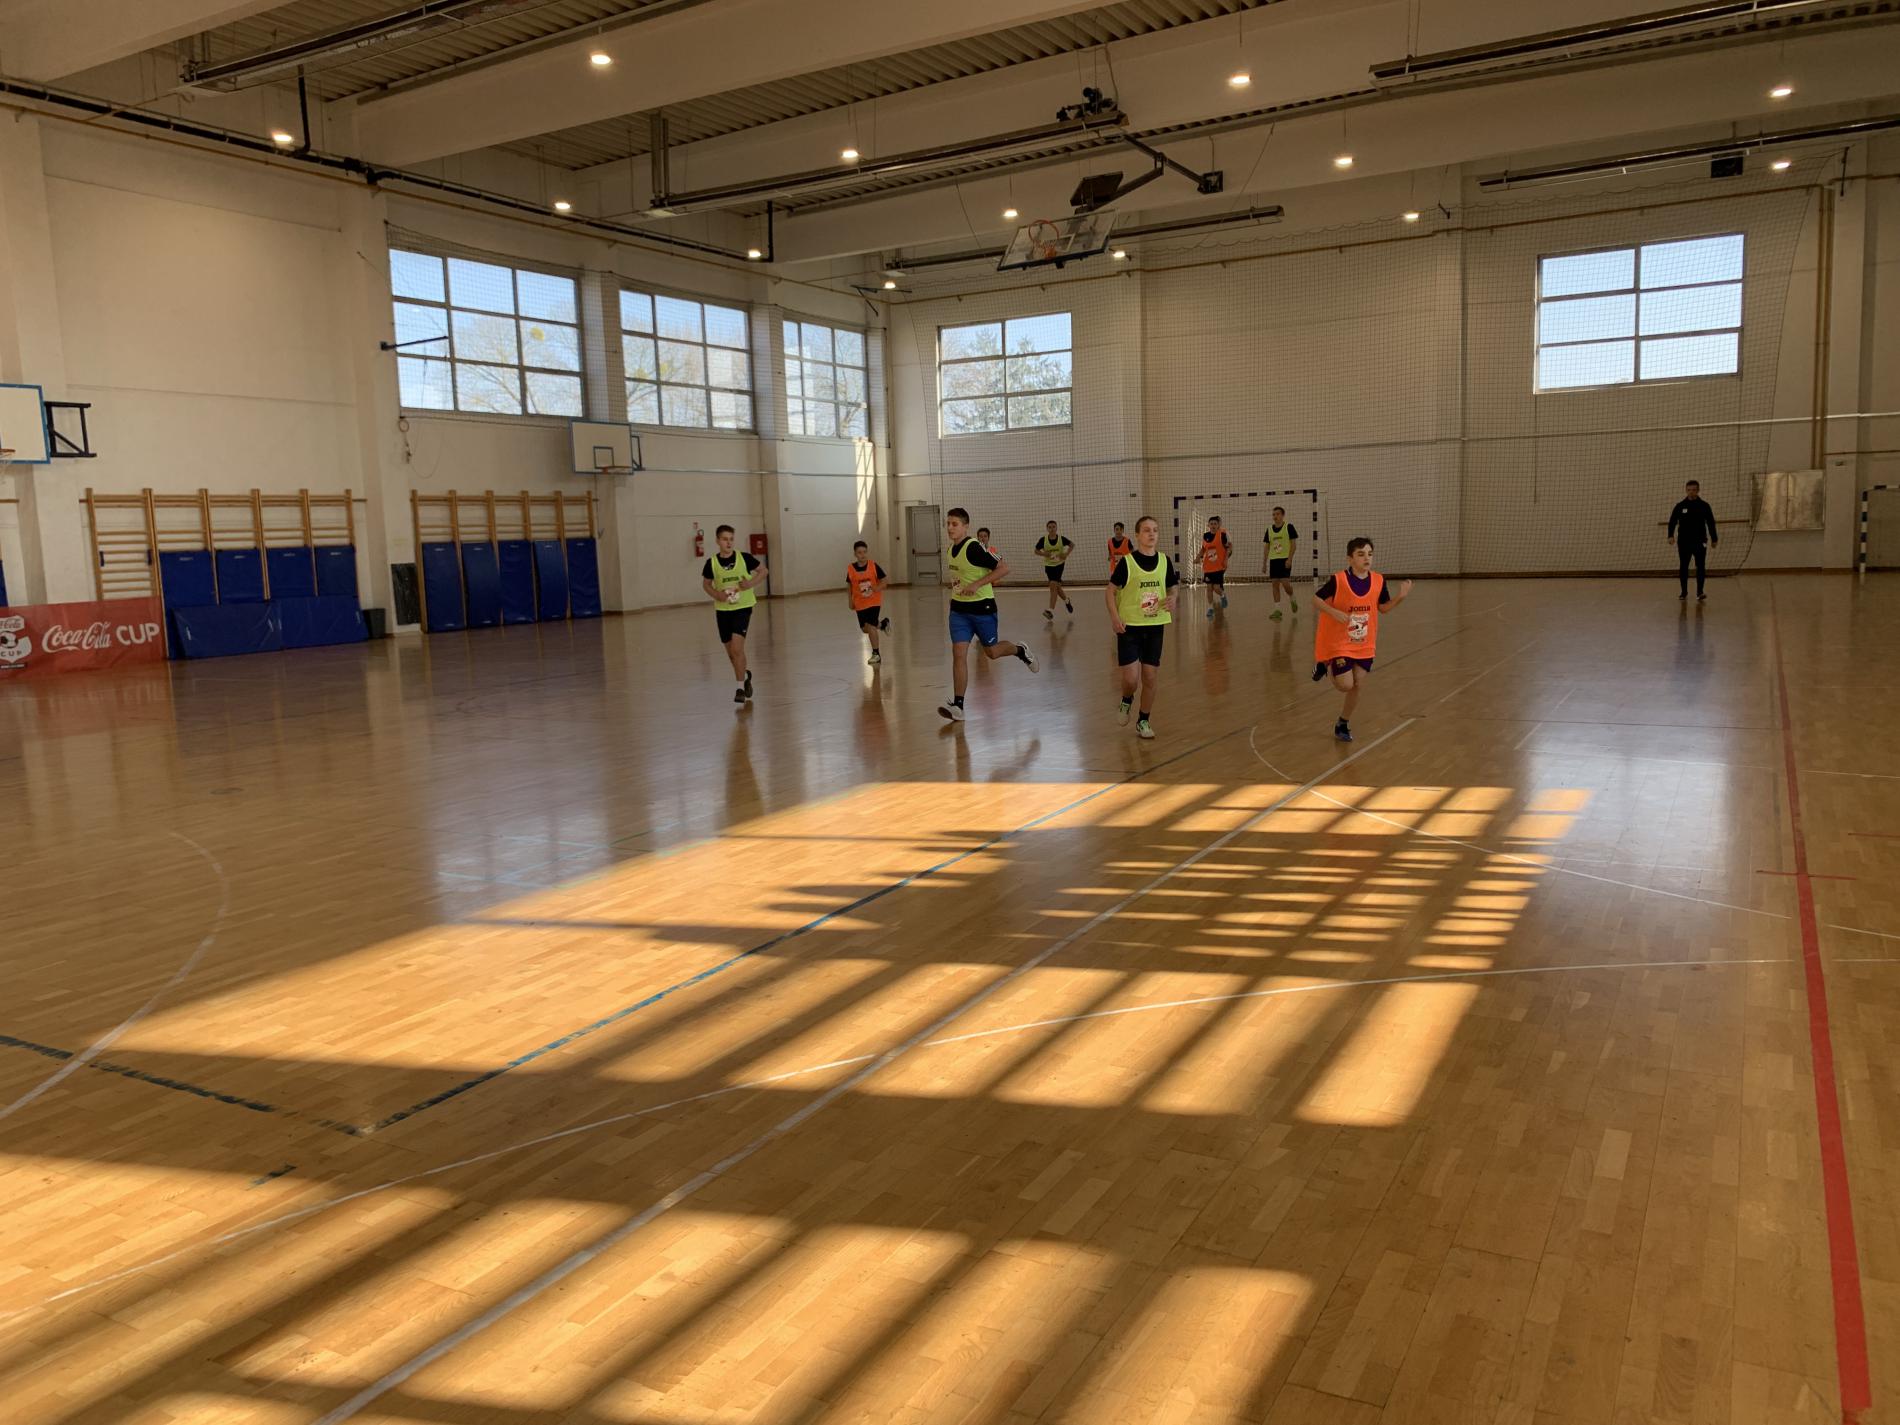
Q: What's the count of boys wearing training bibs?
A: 10